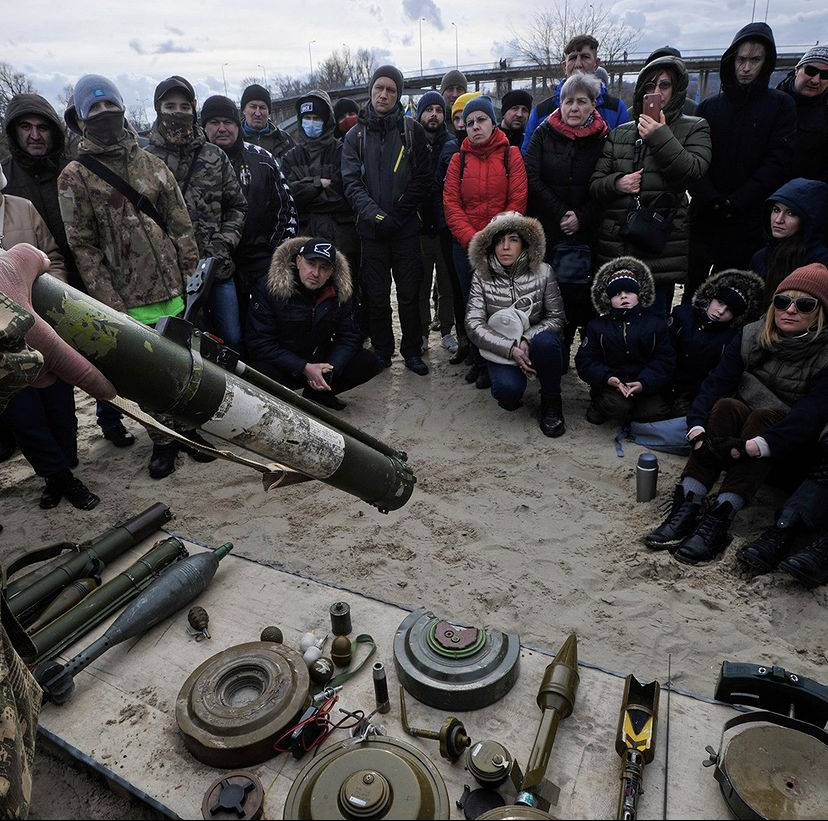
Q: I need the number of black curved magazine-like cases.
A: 1